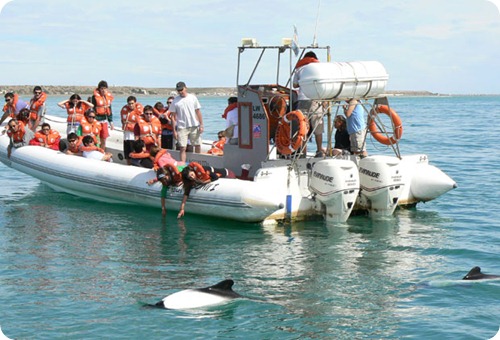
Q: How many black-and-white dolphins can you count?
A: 2